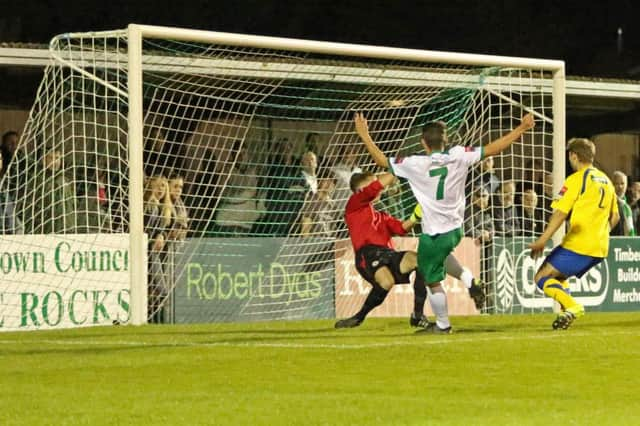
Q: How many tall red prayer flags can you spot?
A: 0